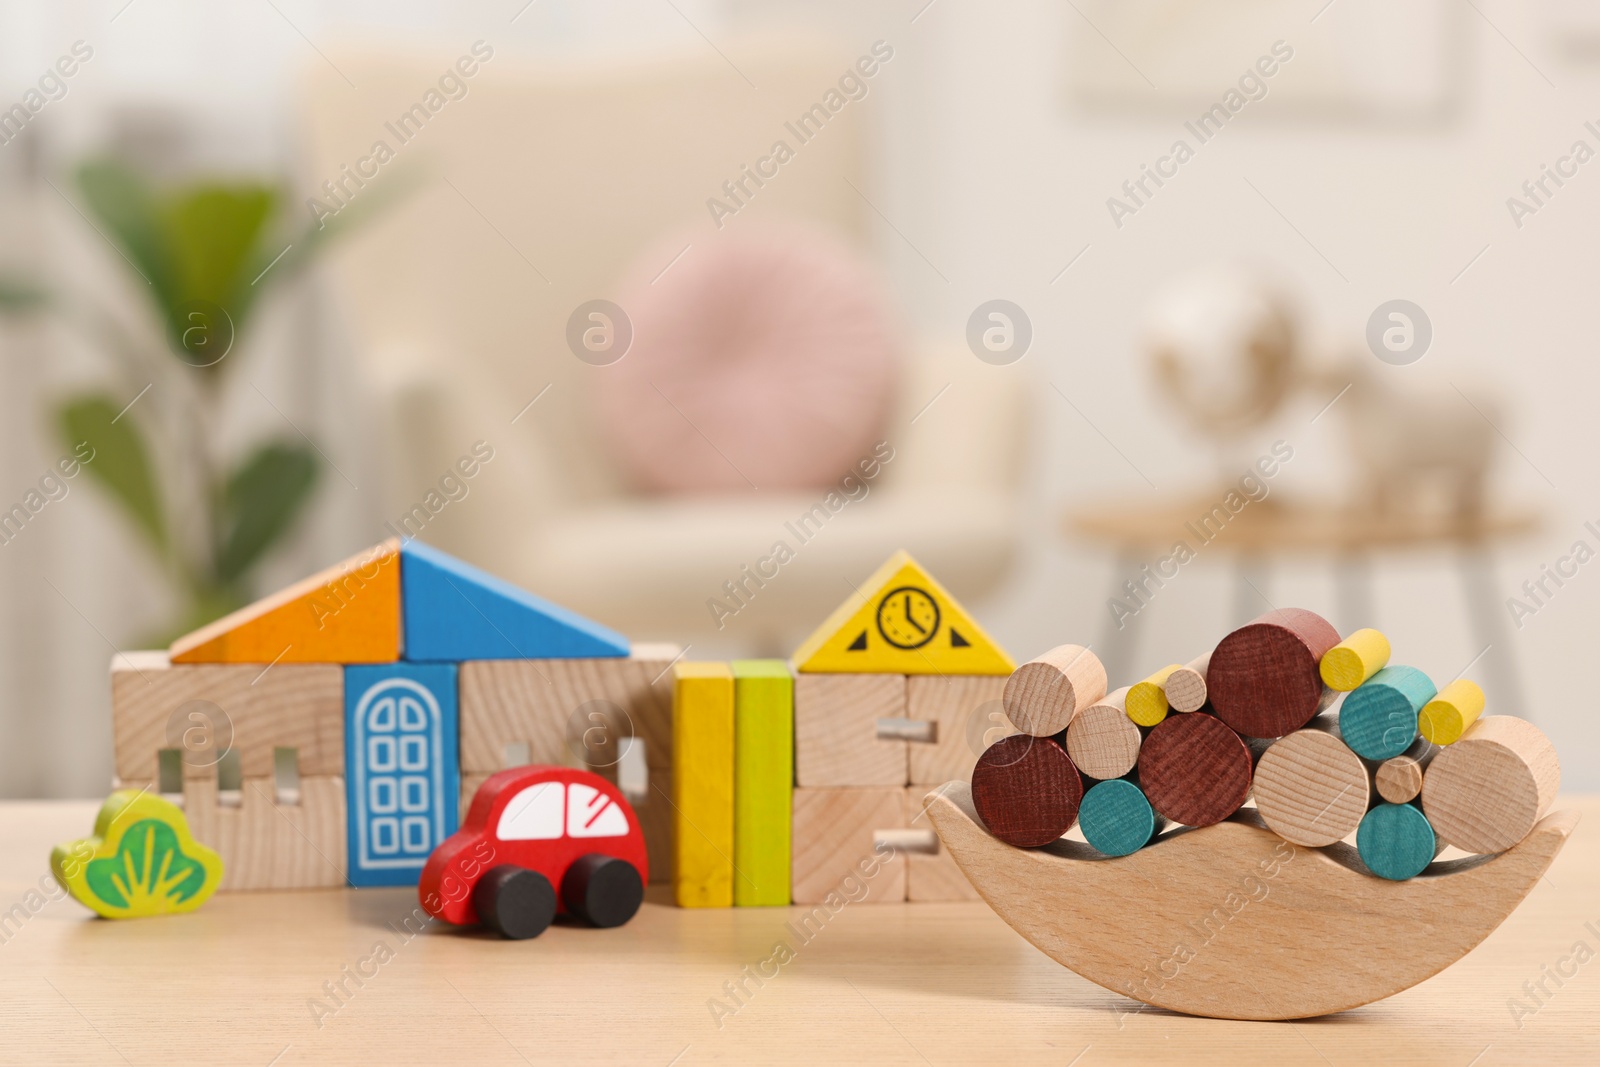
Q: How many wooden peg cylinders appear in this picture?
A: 15